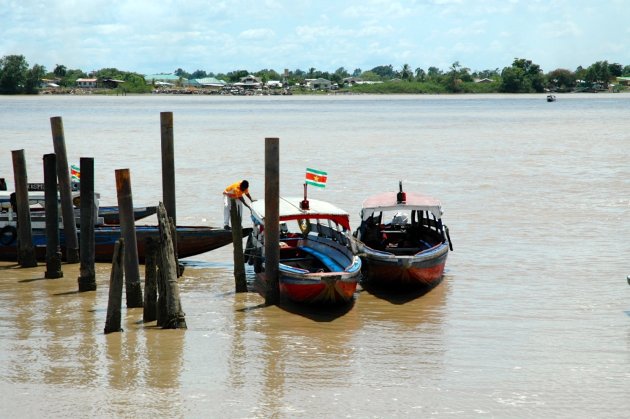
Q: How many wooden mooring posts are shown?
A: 11